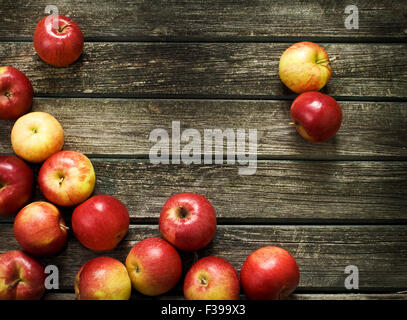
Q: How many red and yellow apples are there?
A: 15